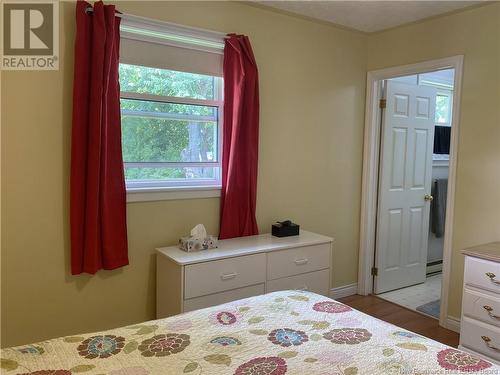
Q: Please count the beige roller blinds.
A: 1